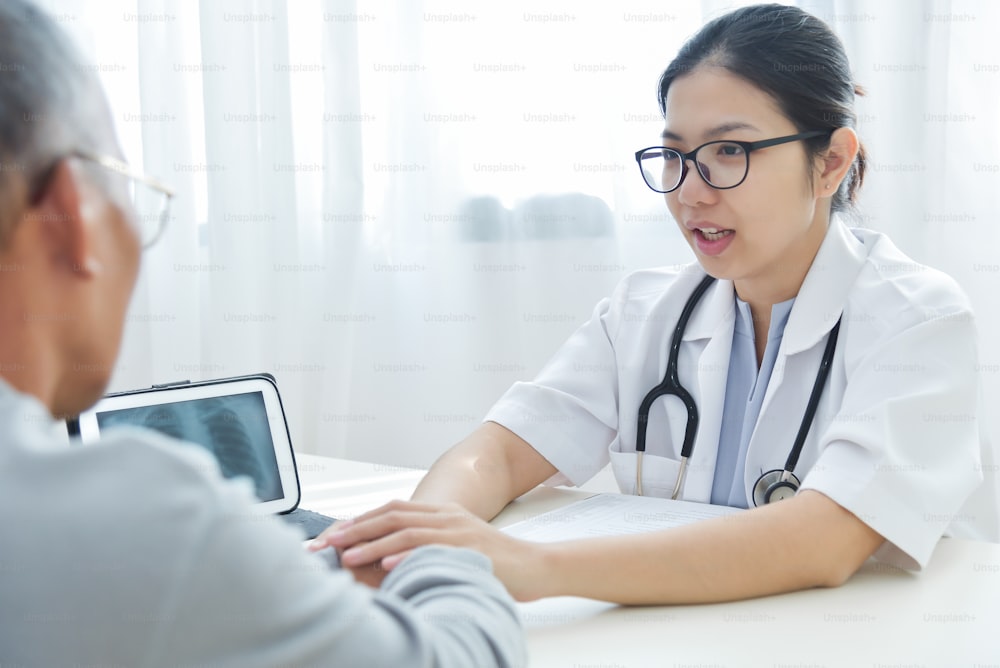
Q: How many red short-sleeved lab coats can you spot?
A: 0